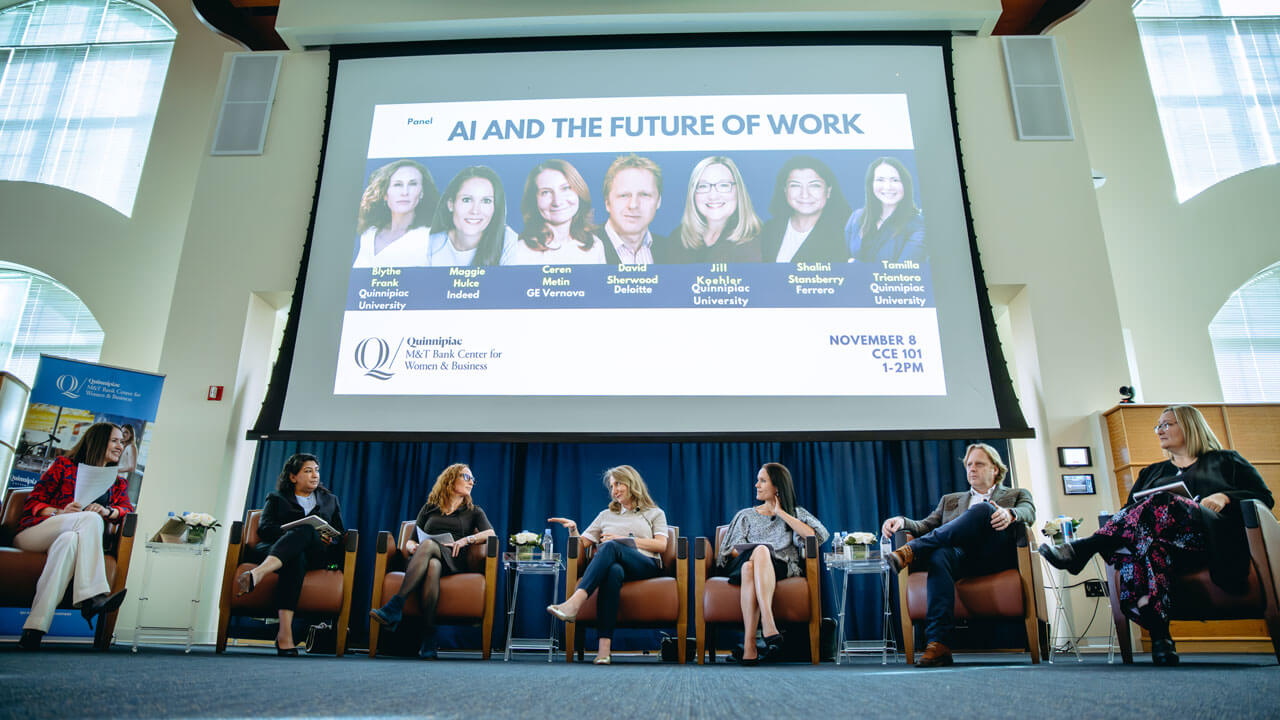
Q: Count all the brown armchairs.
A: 7